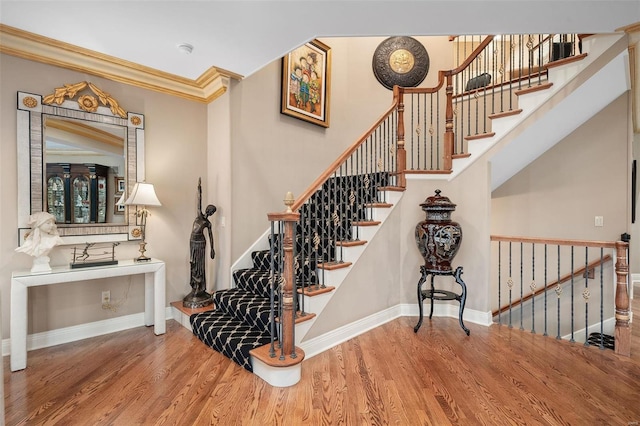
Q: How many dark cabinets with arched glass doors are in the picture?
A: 1